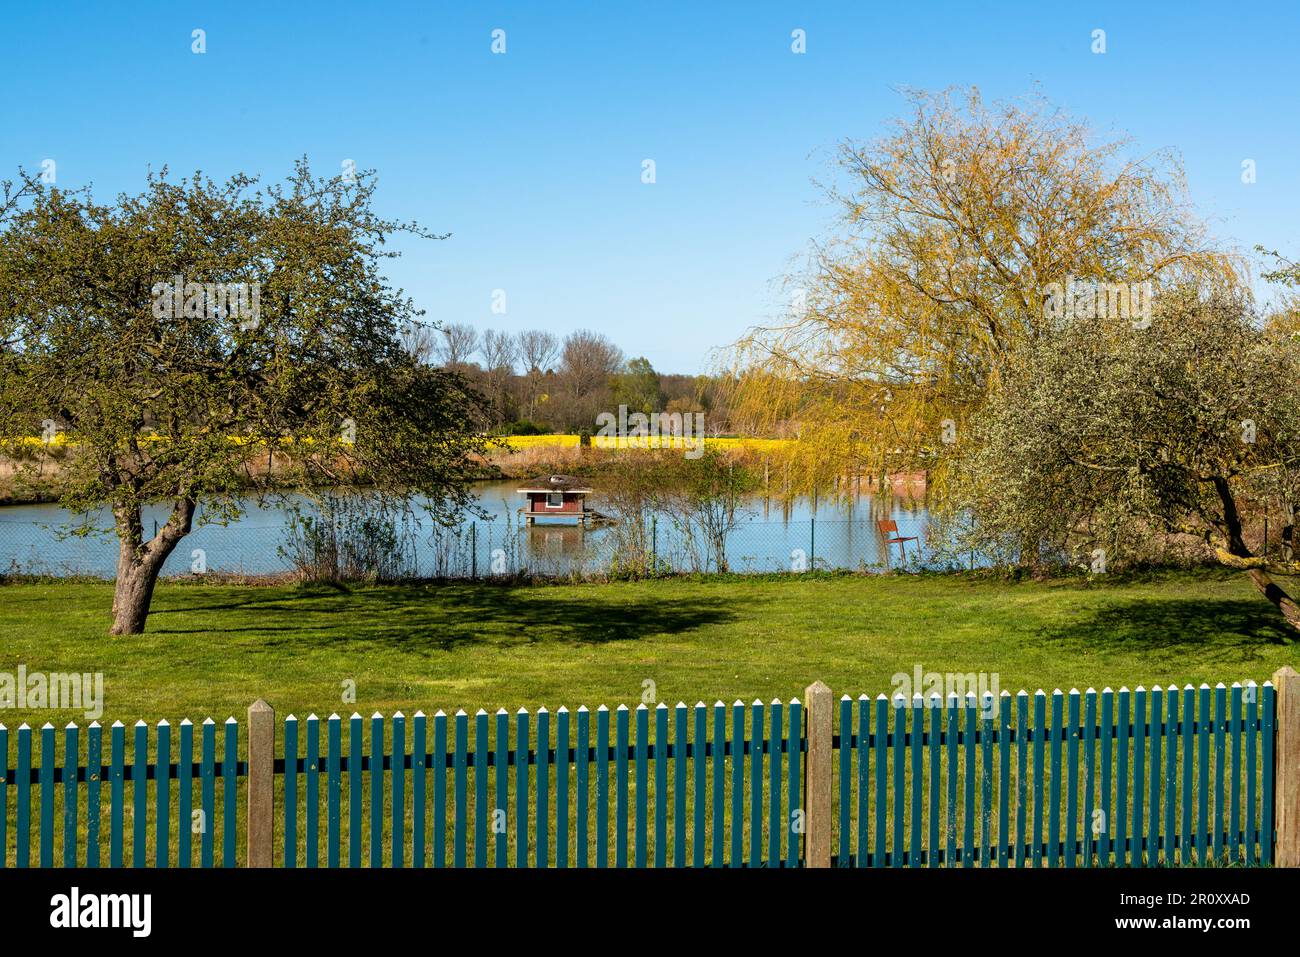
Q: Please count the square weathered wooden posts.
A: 3